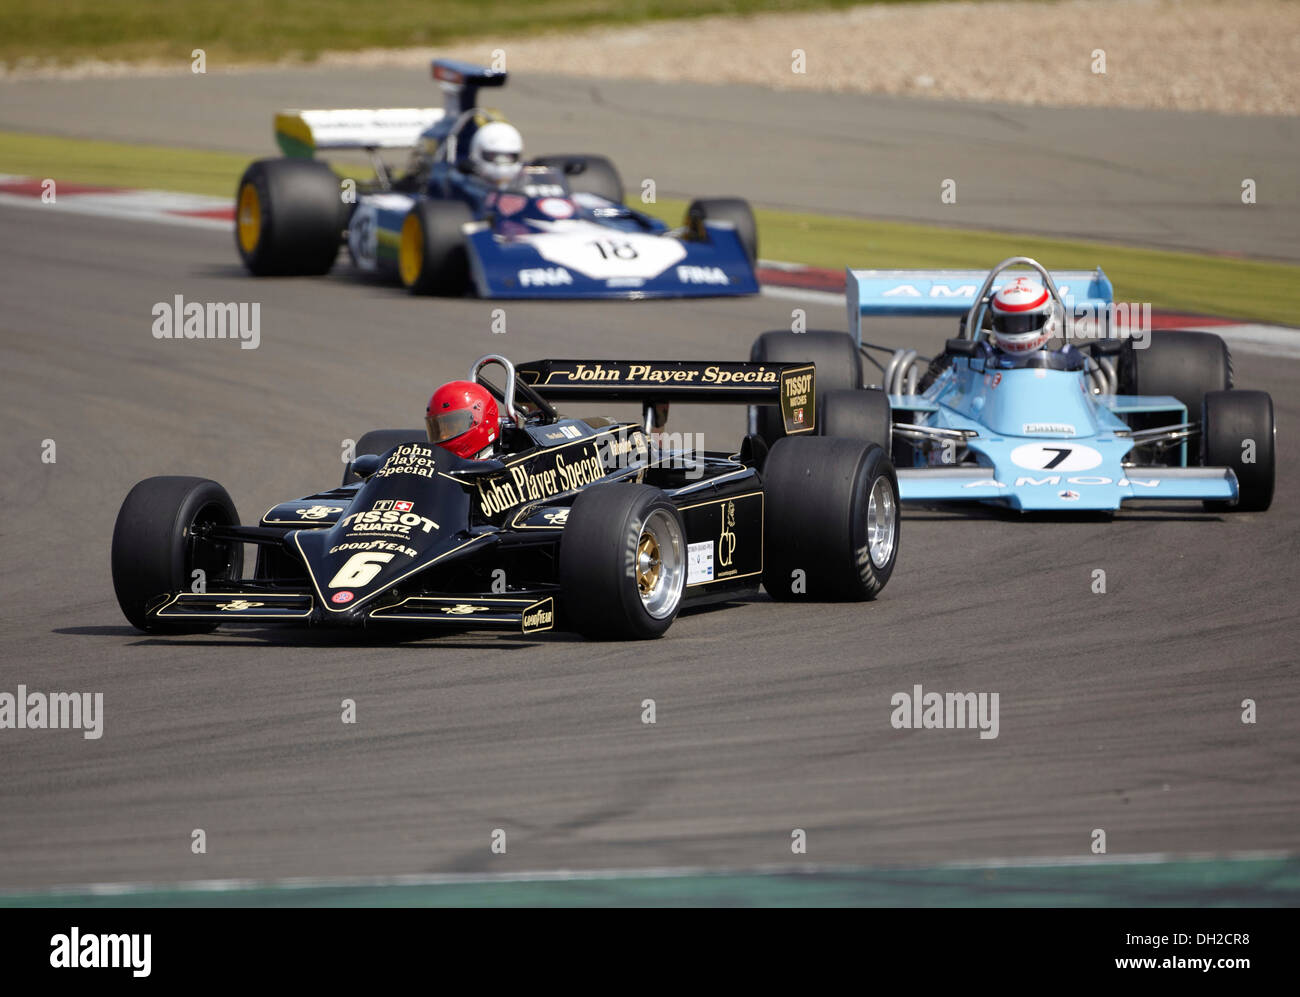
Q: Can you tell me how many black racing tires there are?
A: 12